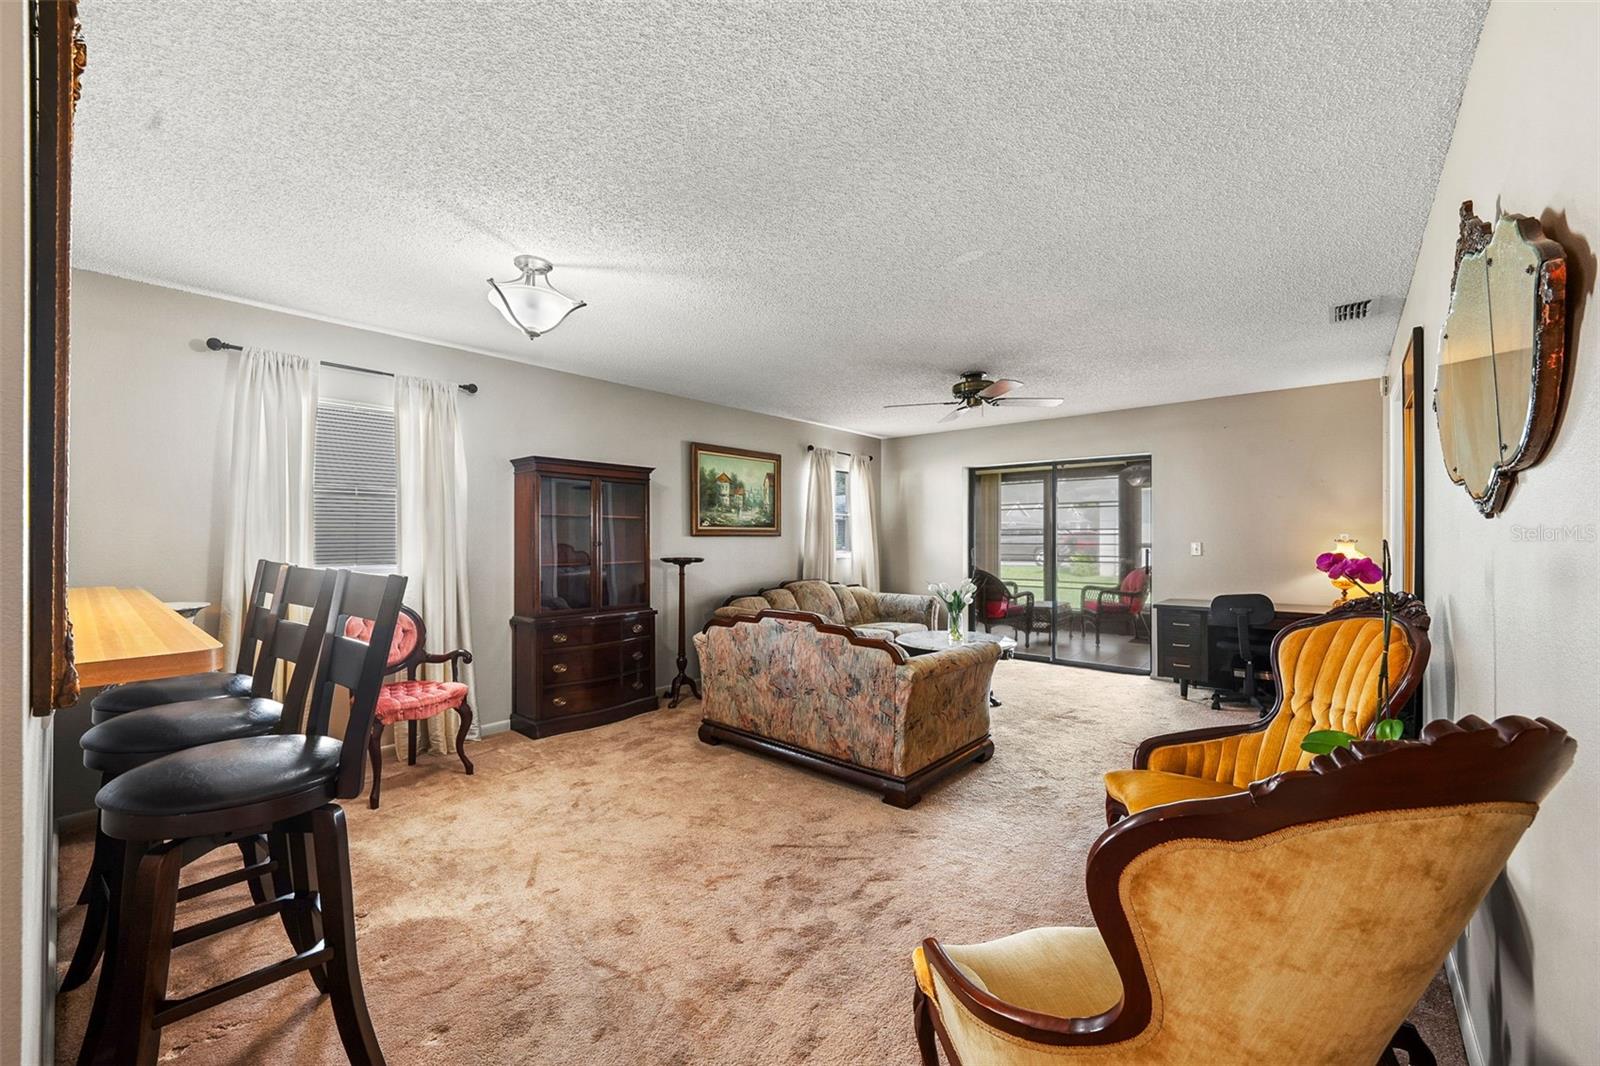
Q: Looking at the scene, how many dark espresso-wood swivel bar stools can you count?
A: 3